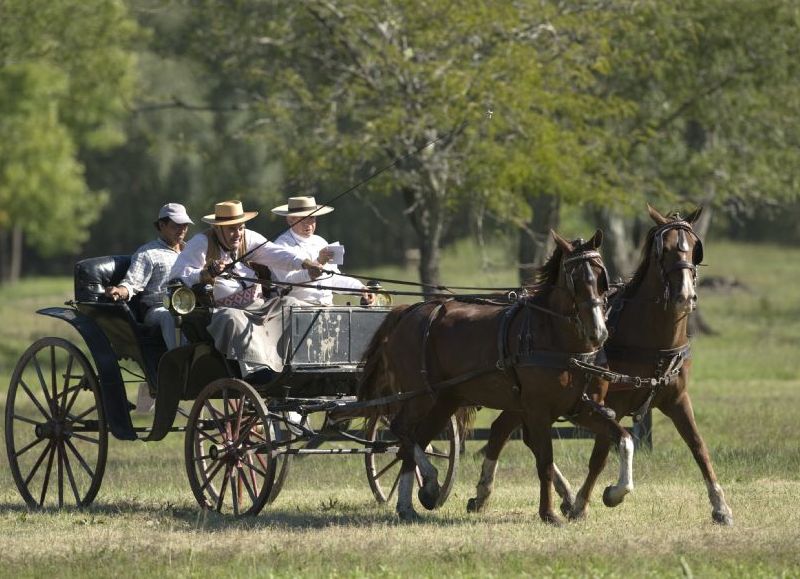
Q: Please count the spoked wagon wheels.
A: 4